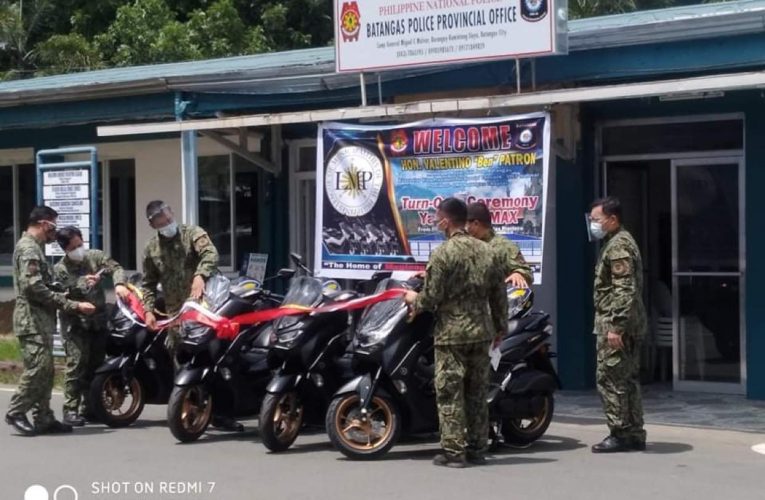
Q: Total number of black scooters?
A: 4